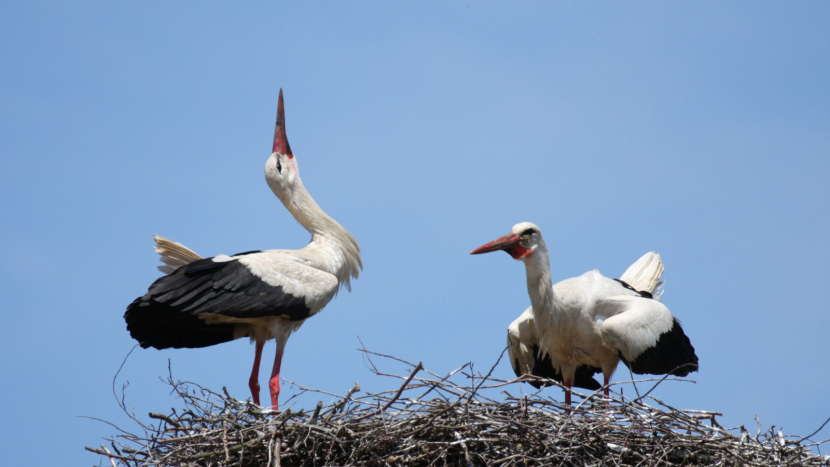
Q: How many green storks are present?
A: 0